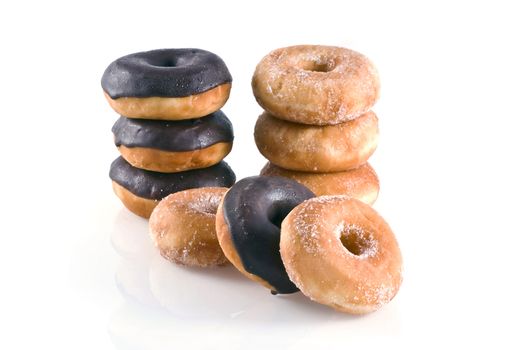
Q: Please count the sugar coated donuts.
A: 5